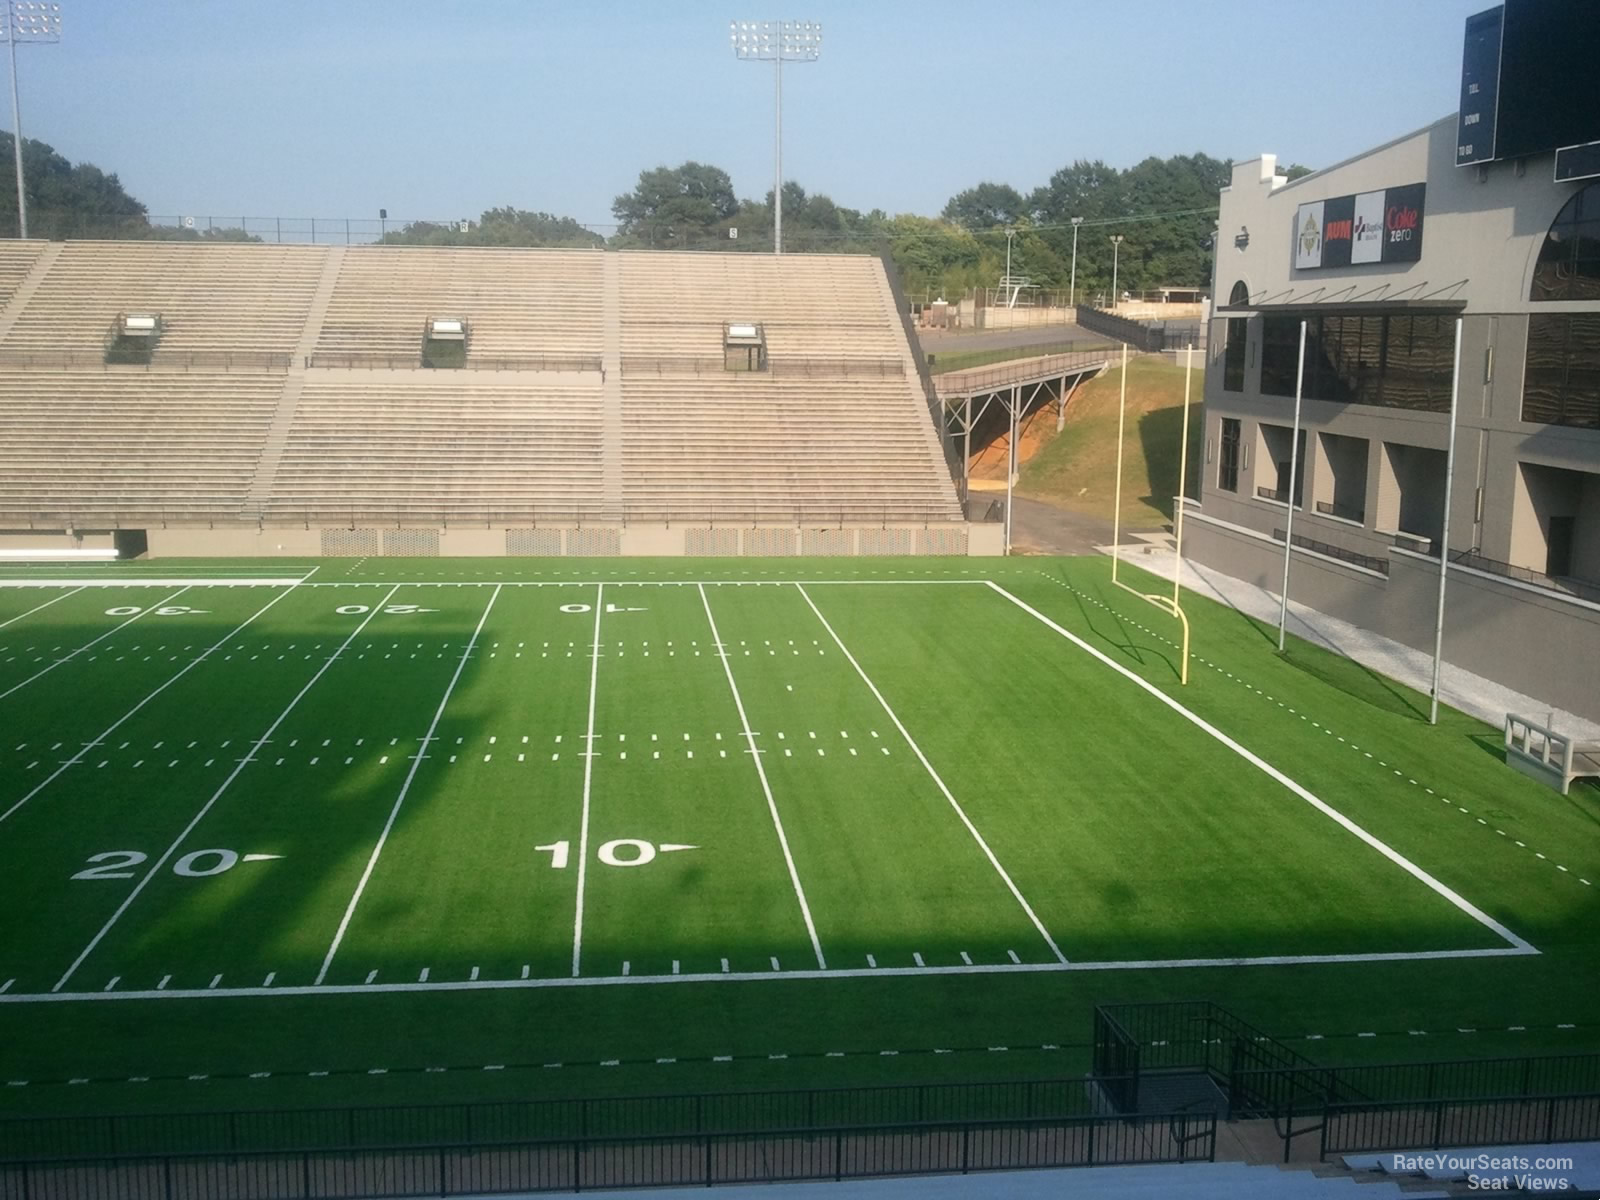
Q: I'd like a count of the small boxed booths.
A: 3